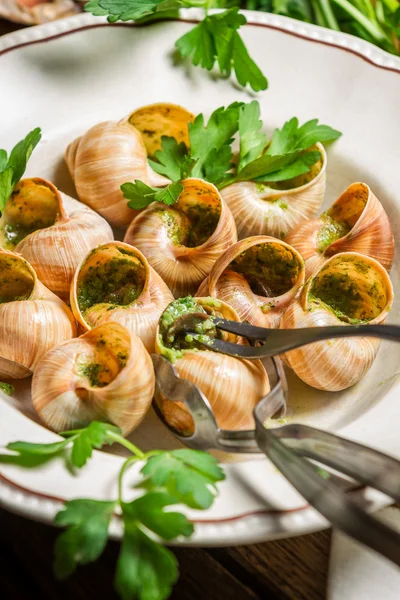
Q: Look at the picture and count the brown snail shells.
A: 11